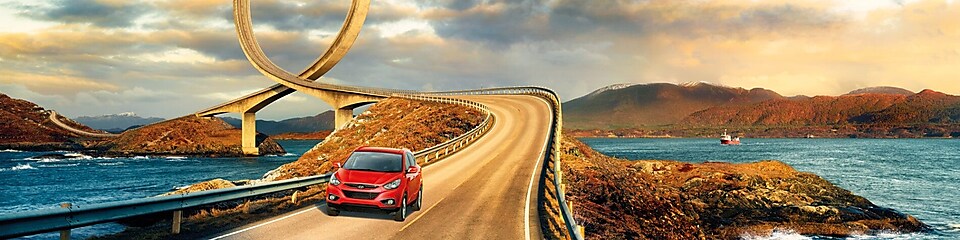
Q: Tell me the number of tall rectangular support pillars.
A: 2